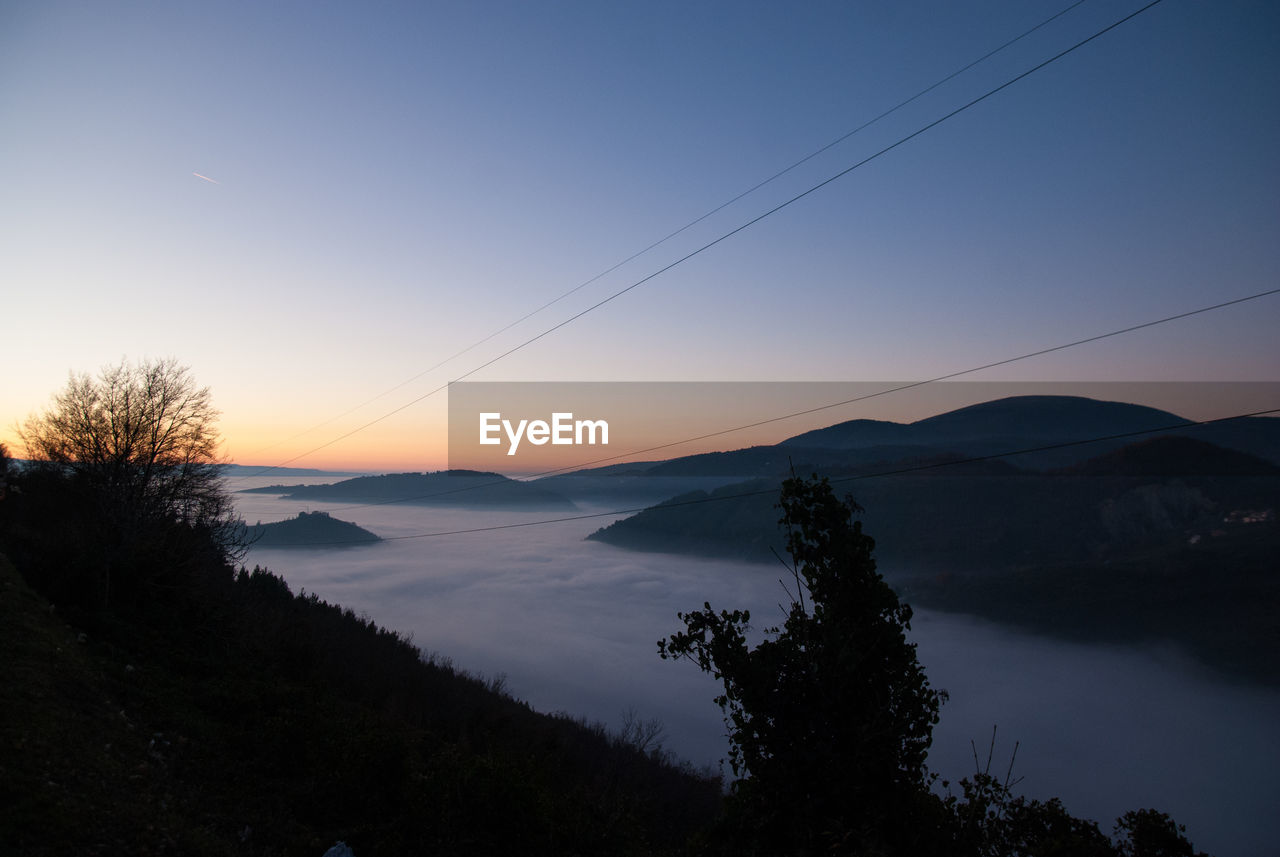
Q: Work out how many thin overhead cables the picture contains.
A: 4